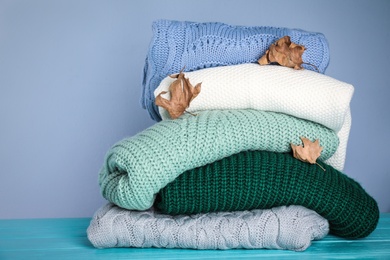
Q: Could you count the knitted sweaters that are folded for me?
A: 5